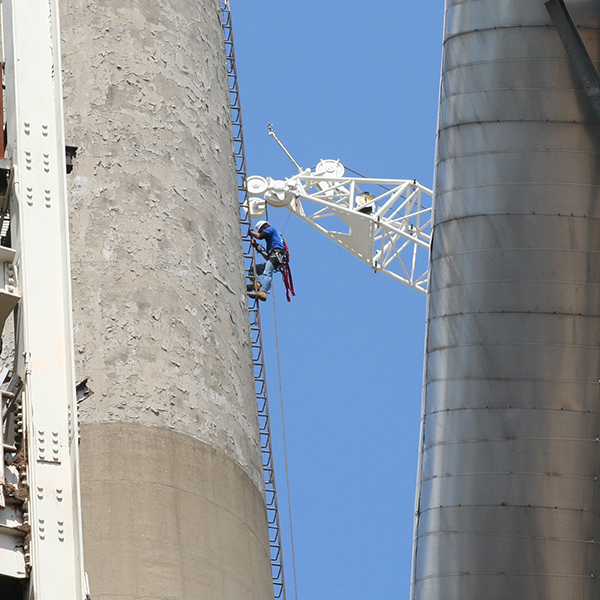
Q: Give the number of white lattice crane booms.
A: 1